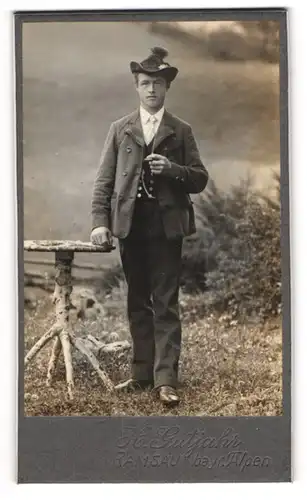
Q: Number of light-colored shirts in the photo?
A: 1